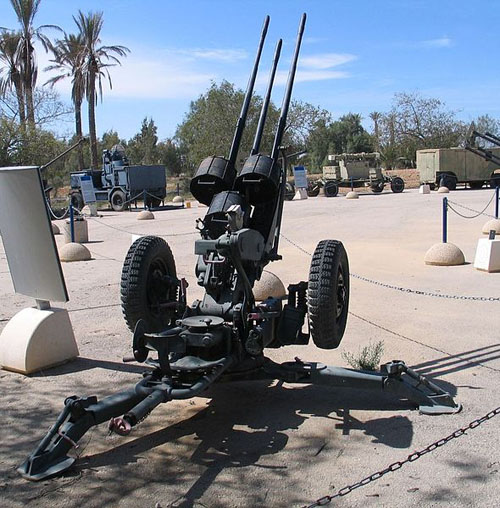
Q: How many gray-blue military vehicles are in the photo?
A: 1